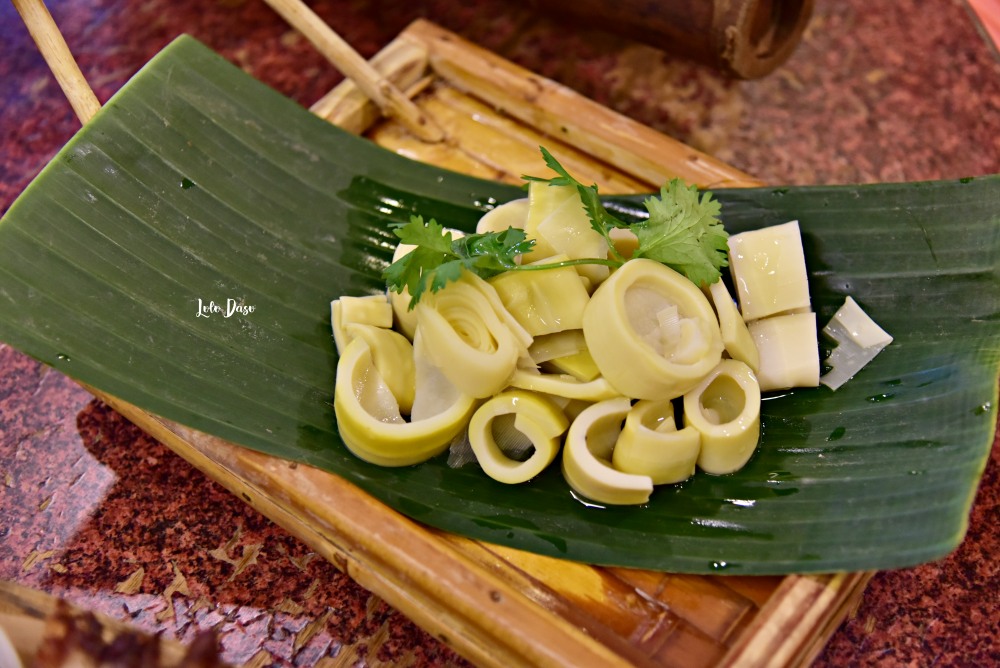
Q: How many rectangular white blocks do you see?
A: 2